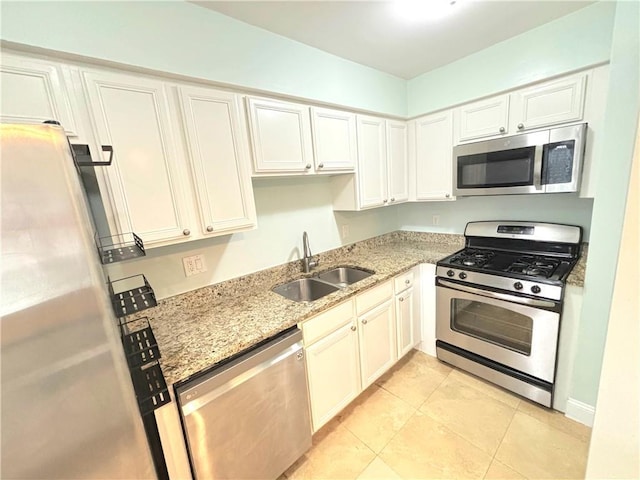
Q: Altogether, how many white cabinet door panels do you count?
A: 13